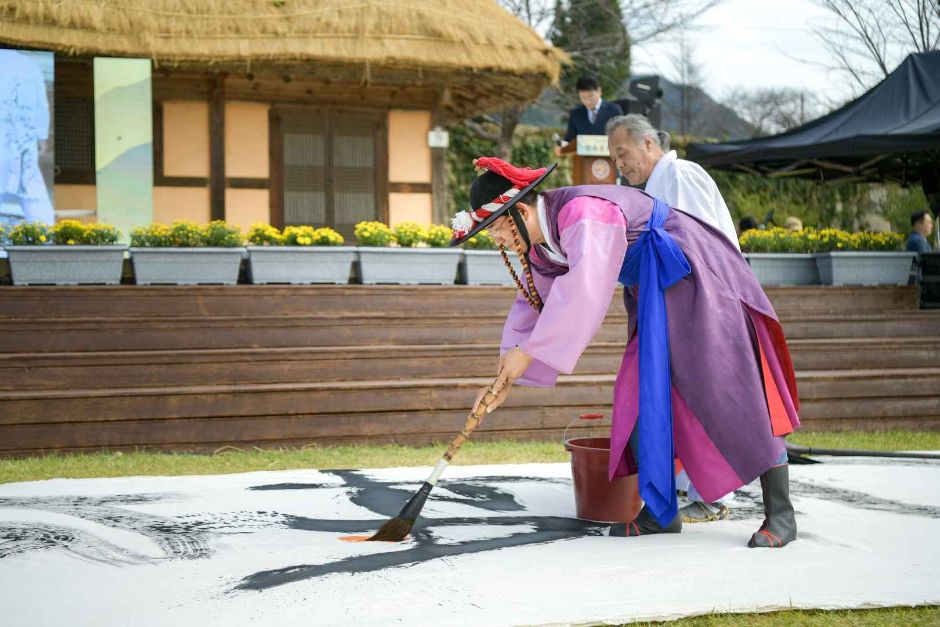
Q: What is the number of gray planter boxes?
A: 7